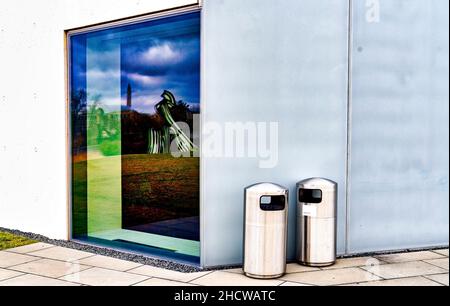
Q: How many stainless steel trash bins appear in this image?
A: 2